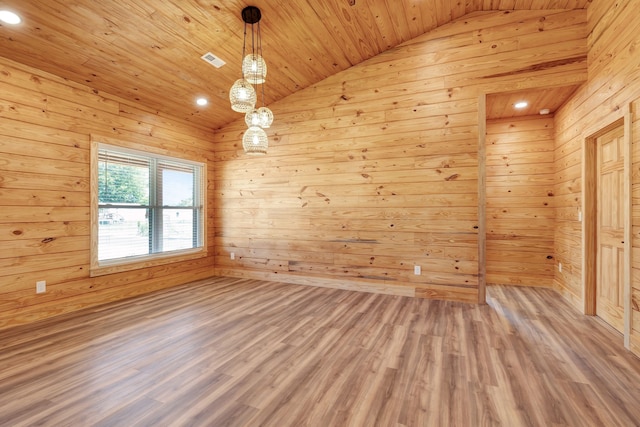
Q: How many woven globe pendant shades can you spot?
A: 5